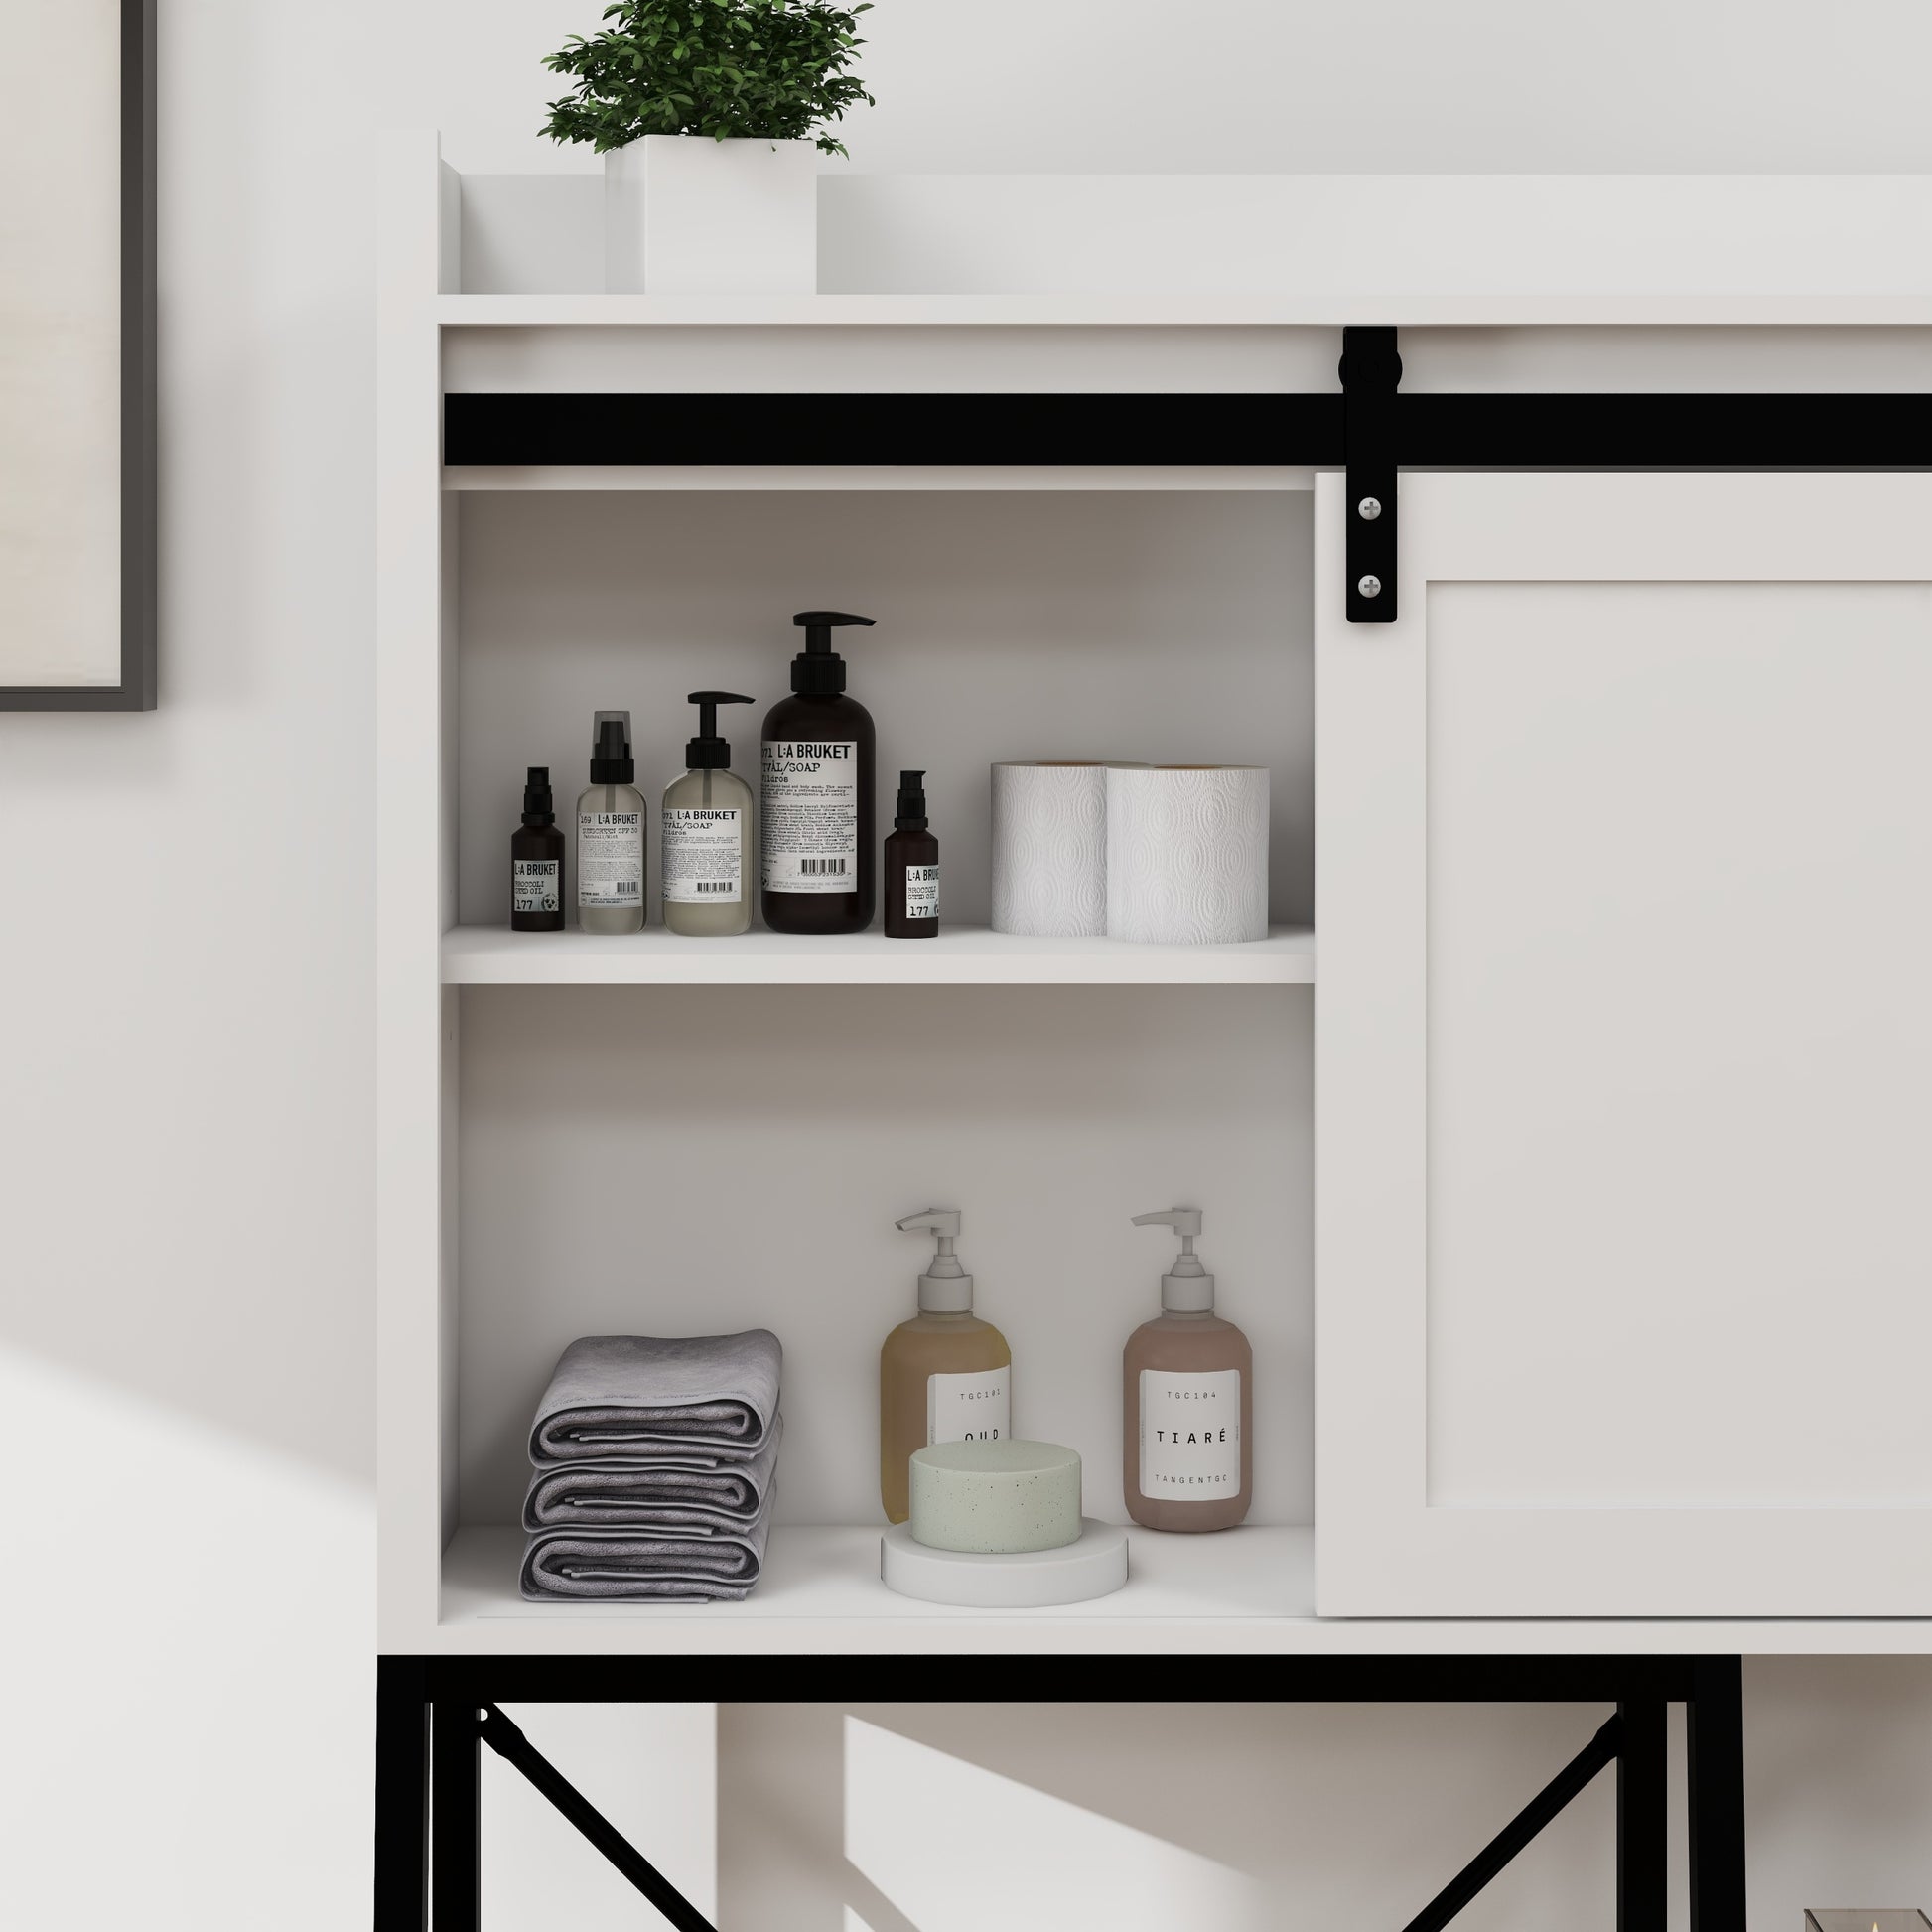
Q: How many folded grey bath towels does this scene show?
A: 3